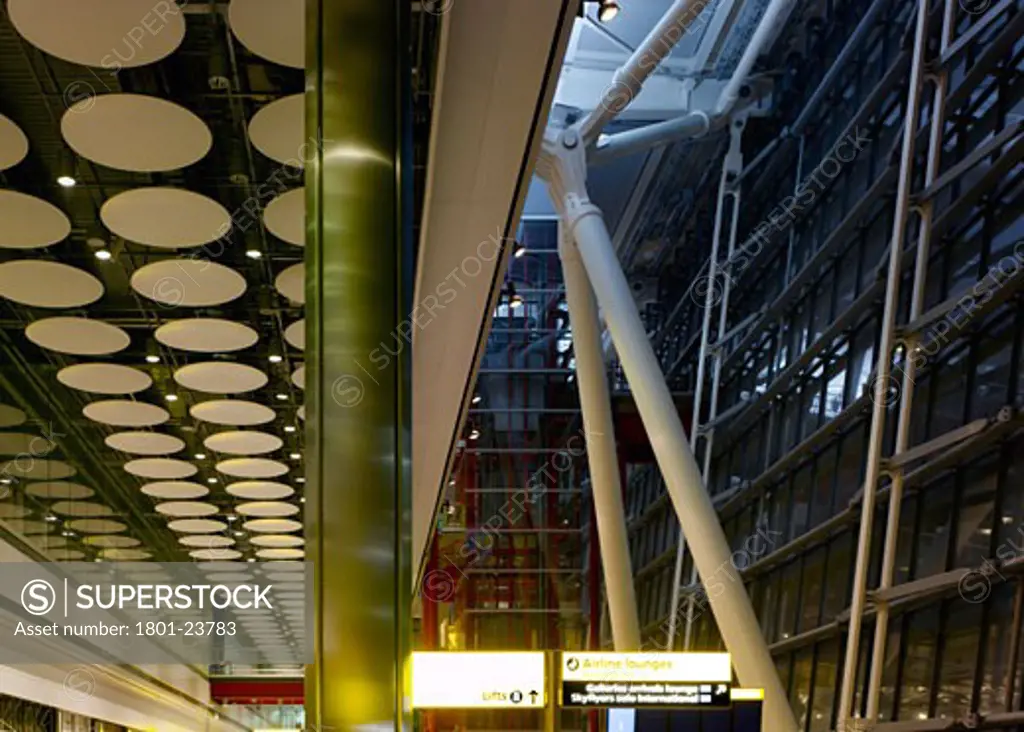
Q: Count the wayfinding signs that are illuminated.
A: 2